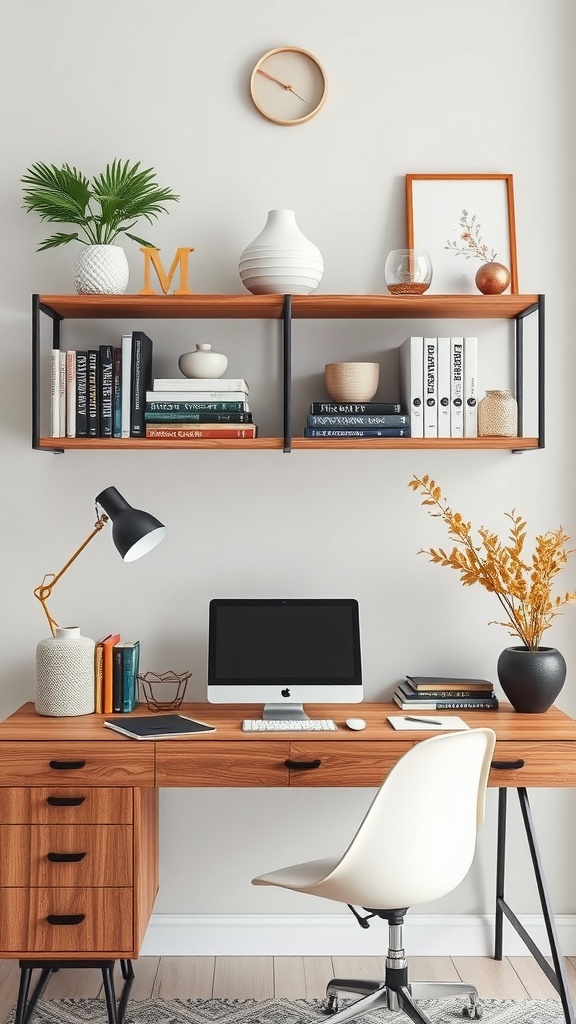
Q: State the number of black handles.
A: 6